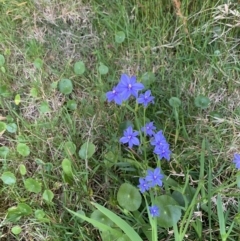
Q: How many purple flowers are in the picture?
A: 11